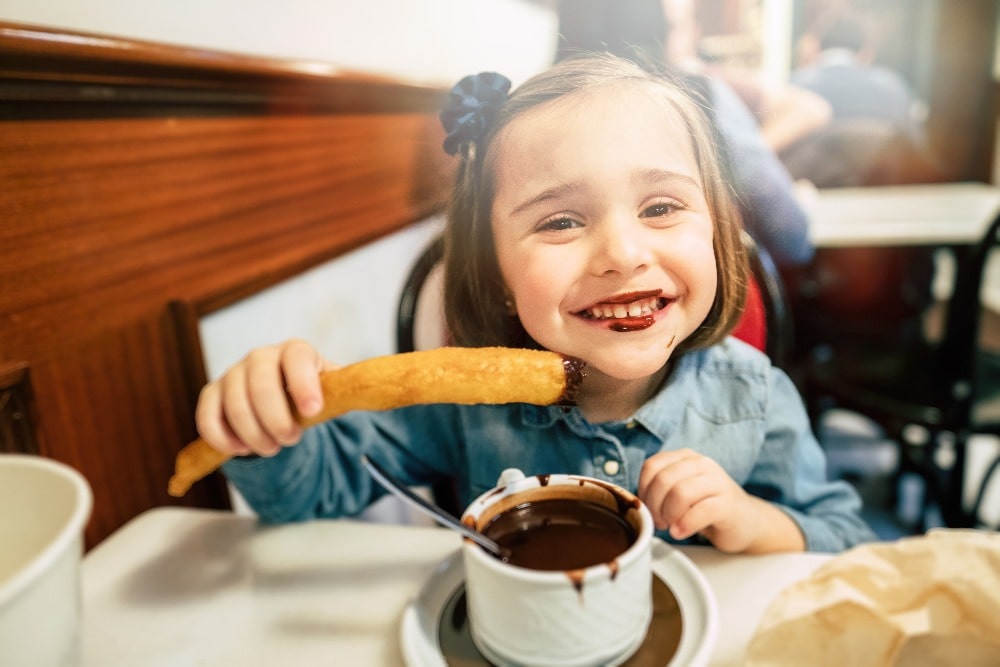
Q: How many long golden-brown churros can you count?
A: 1